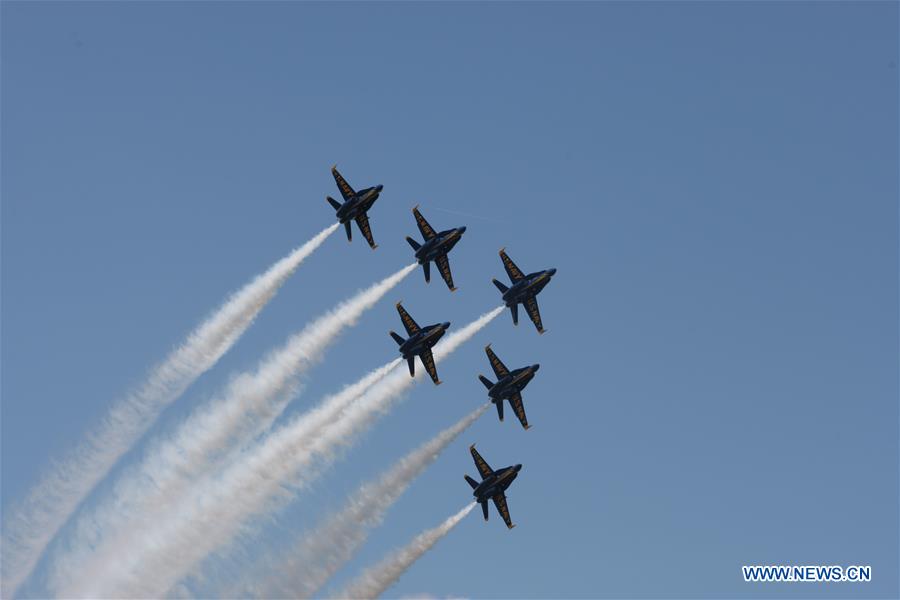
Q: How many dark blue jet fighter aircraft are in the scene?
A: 6